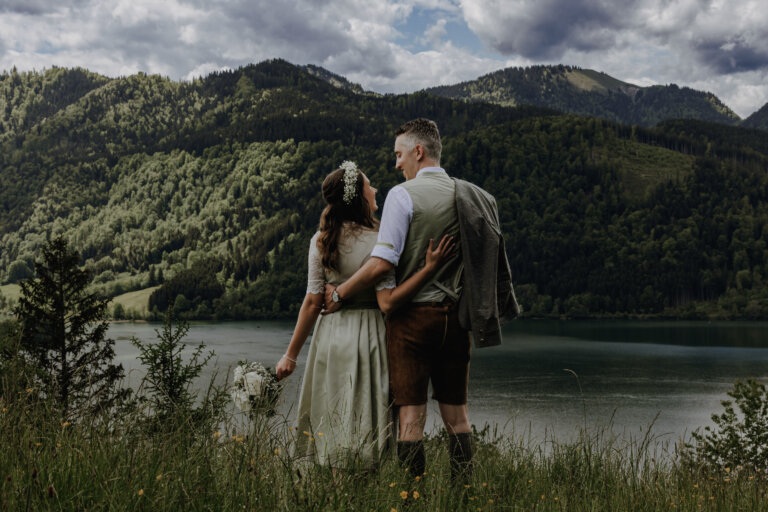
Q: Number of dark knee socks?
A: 2